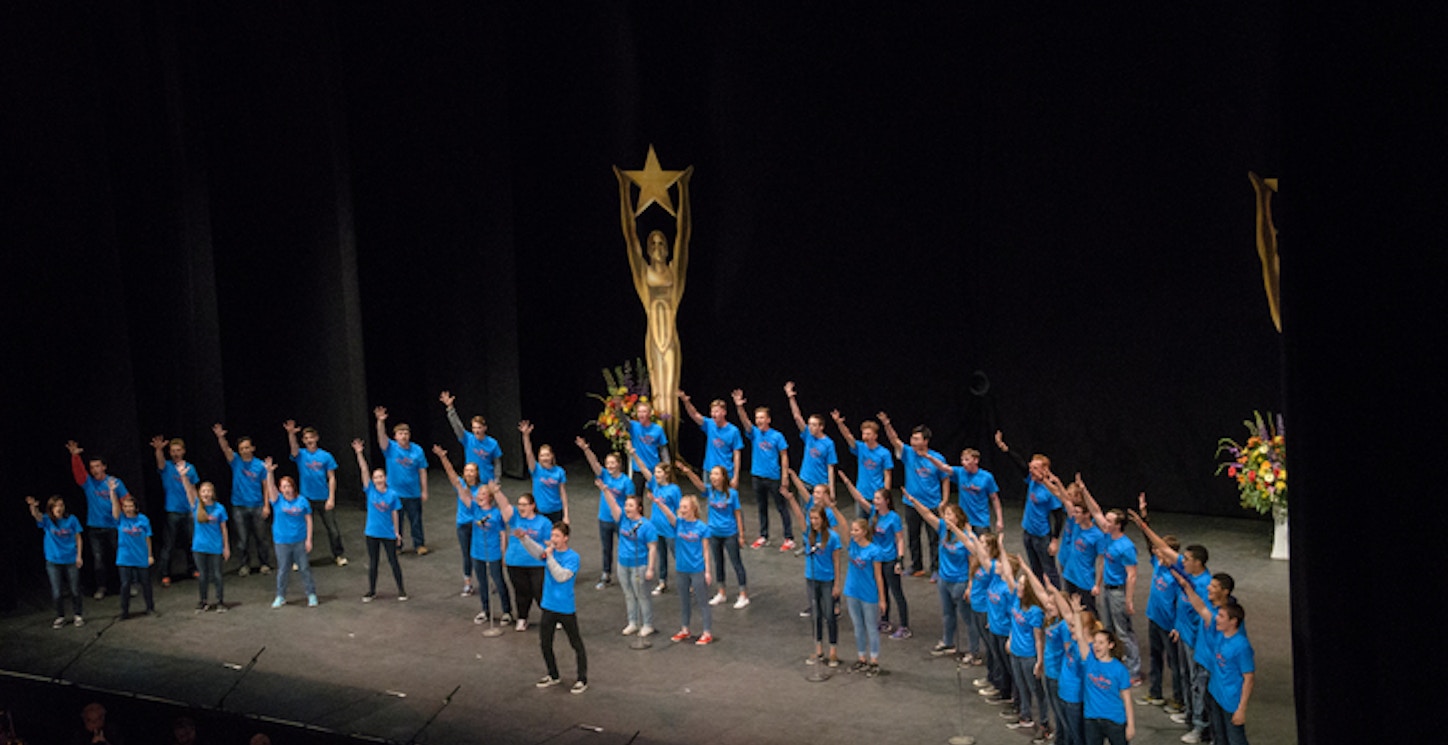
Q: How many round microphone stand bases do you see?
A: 4